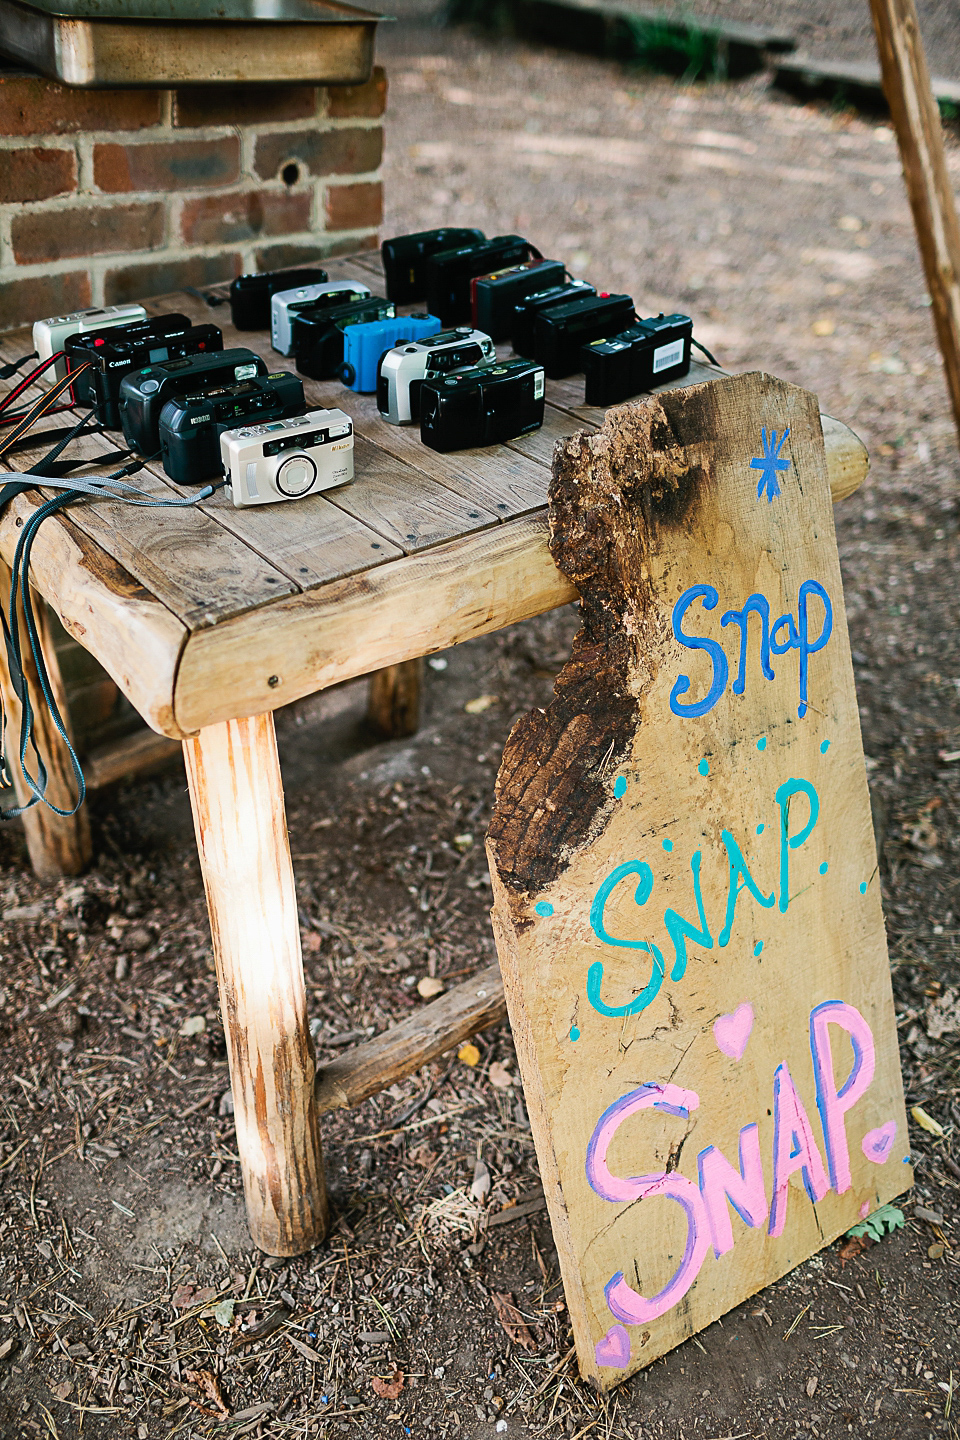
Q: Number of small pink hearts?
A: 3